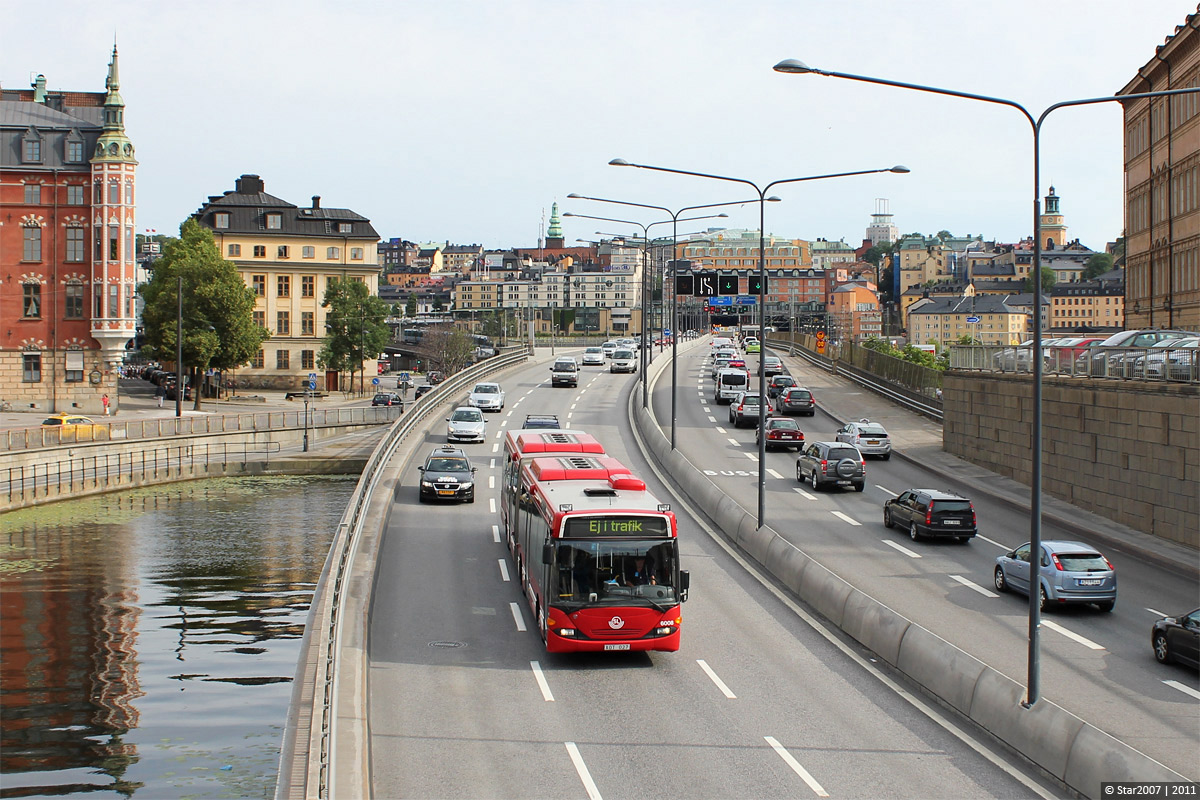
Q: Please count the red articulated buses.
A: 1